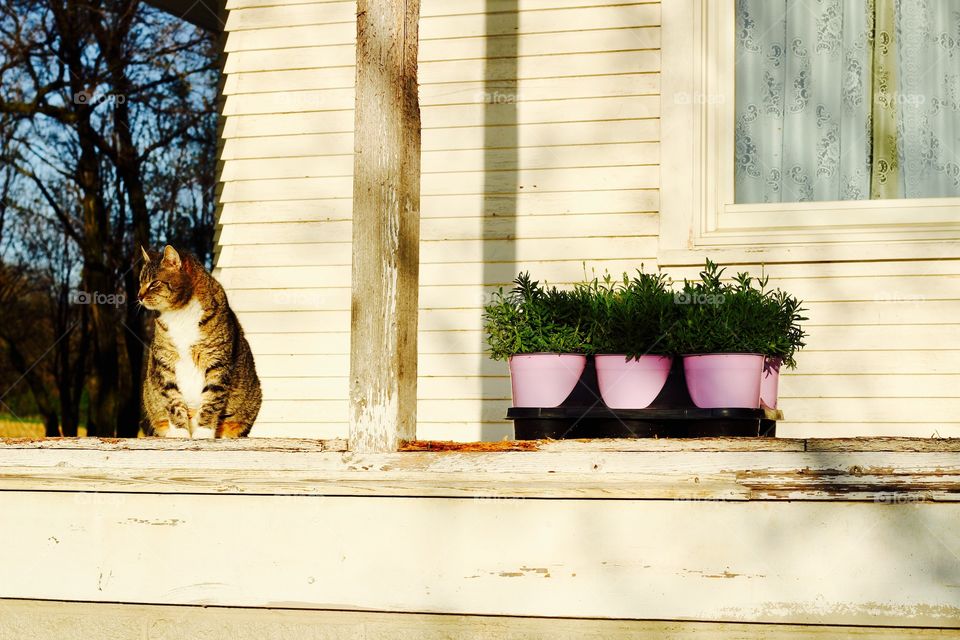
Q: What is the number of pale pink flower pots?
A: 4